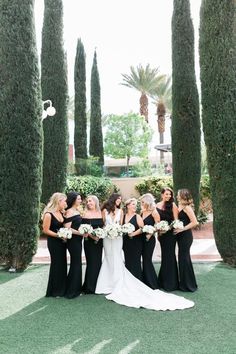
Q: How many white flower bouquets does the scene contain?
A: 8